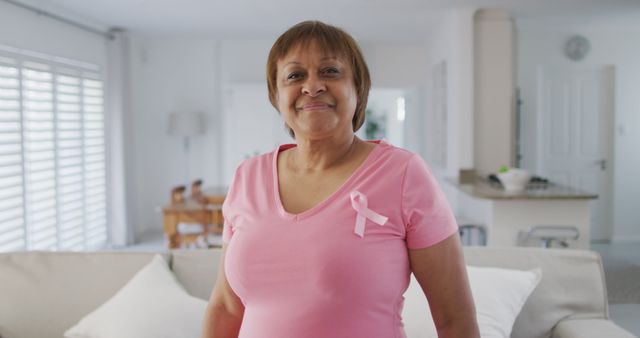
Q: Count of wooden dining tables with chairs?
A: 1